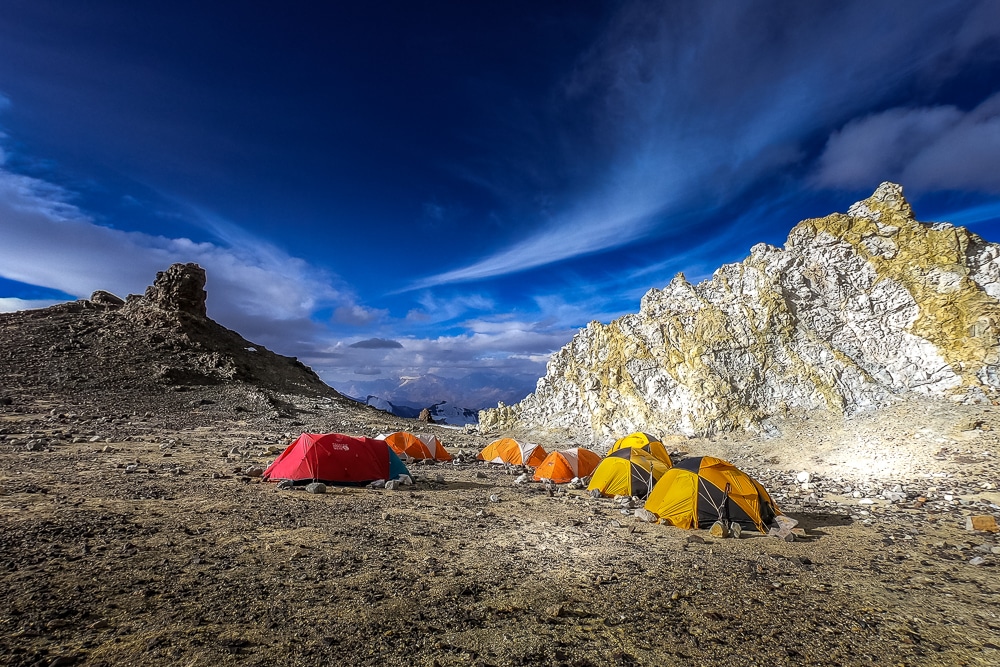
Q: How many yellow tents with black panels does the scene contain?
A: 3